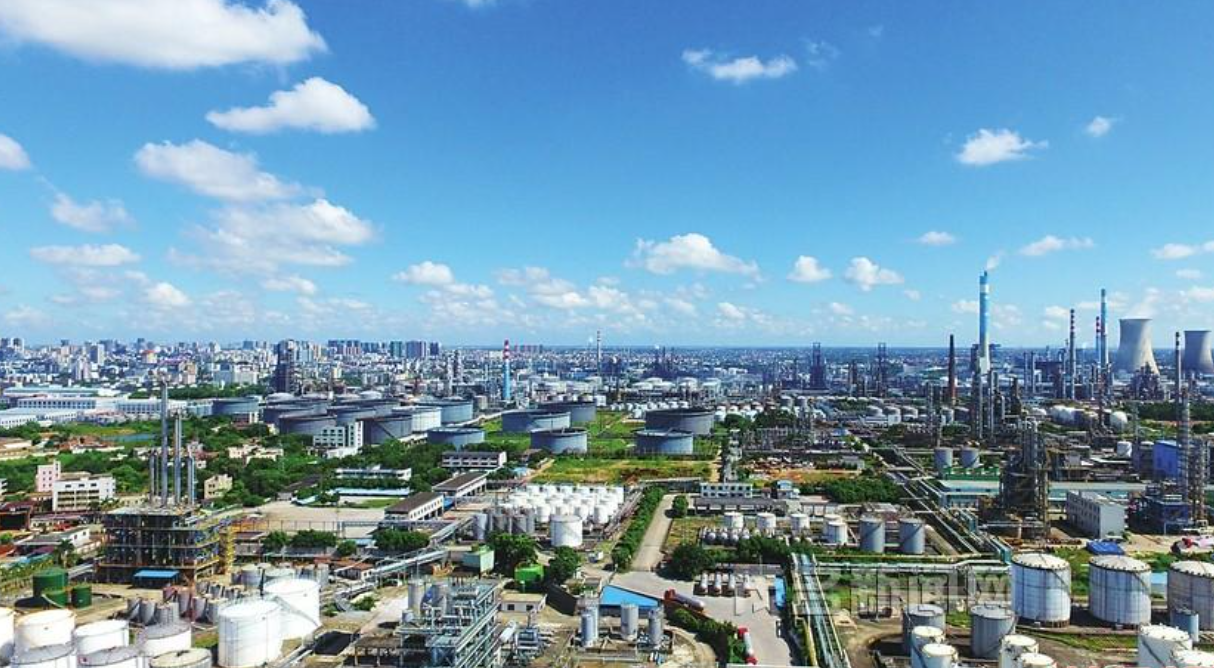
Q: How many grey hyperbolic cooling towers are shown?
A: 2